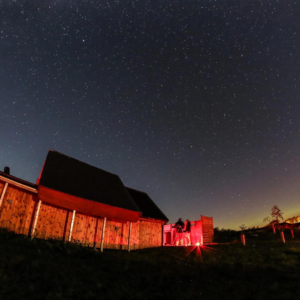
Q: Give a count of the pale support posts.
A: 5